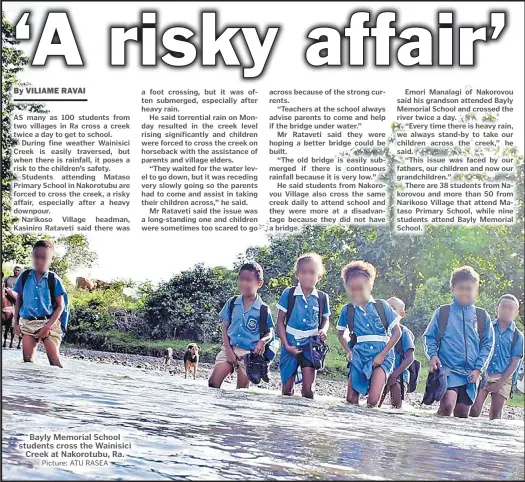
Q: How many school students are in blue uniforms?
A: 7